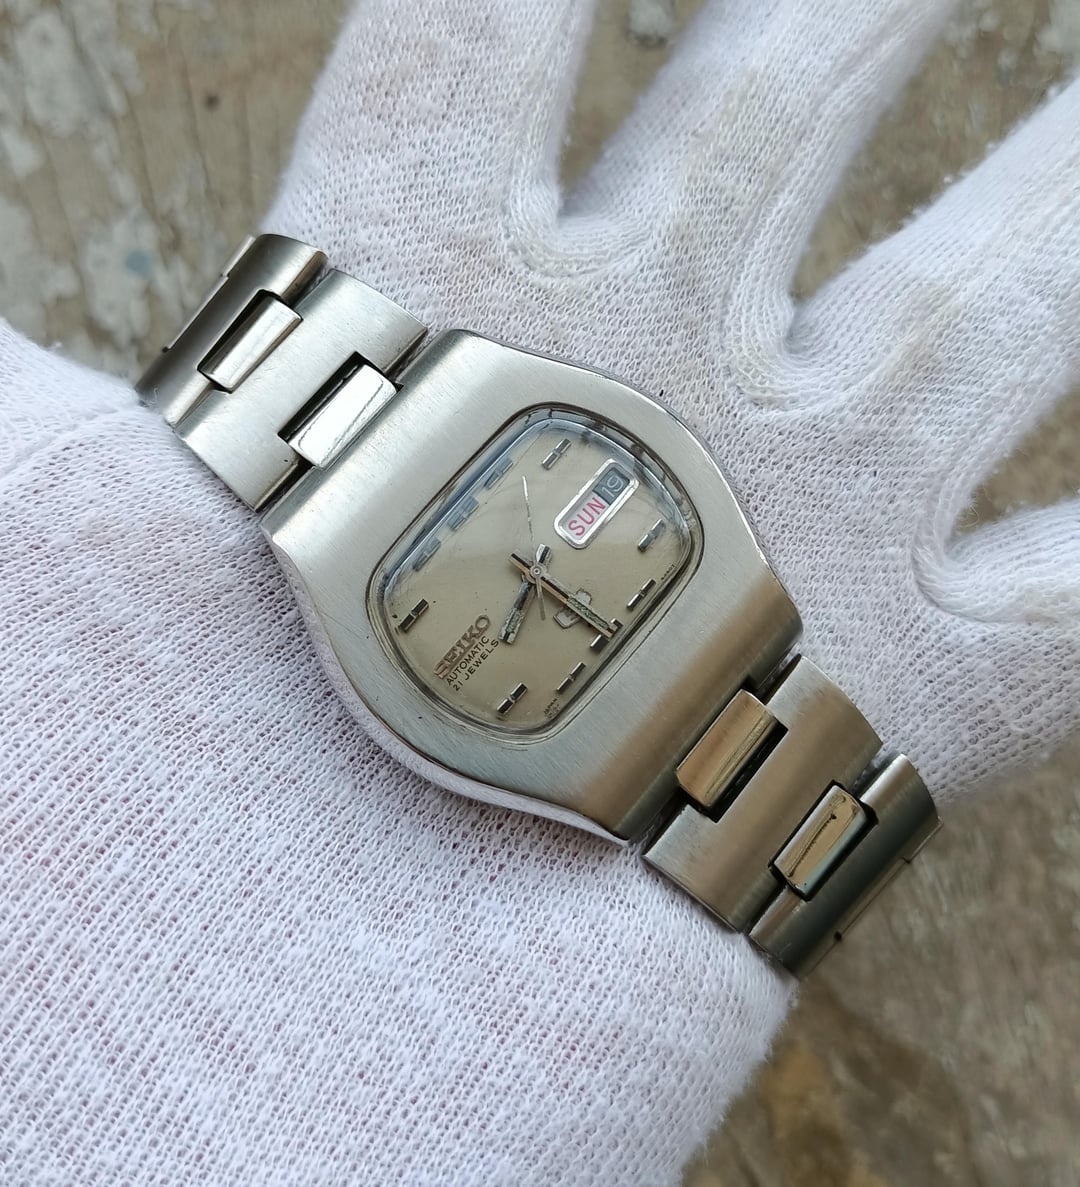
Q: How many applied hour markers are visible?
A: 10